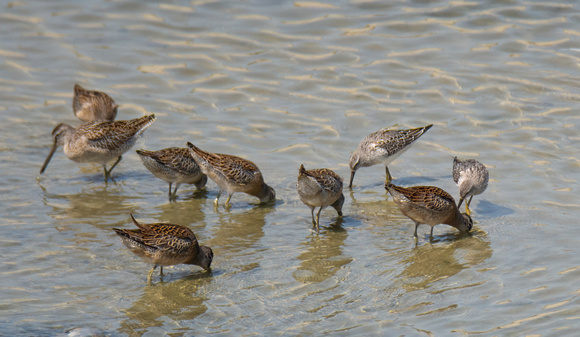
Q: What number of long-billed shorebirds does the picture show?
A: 9